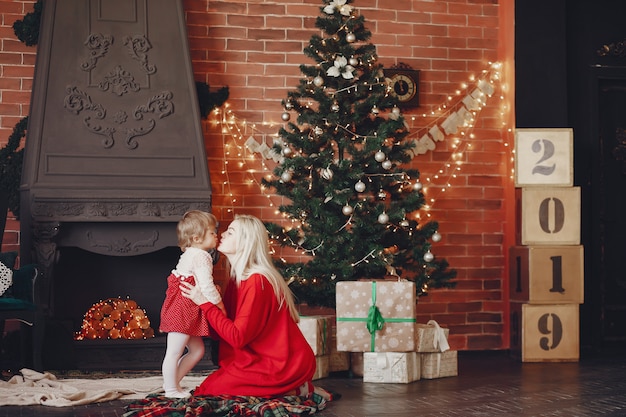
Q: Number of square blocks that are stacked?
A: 4